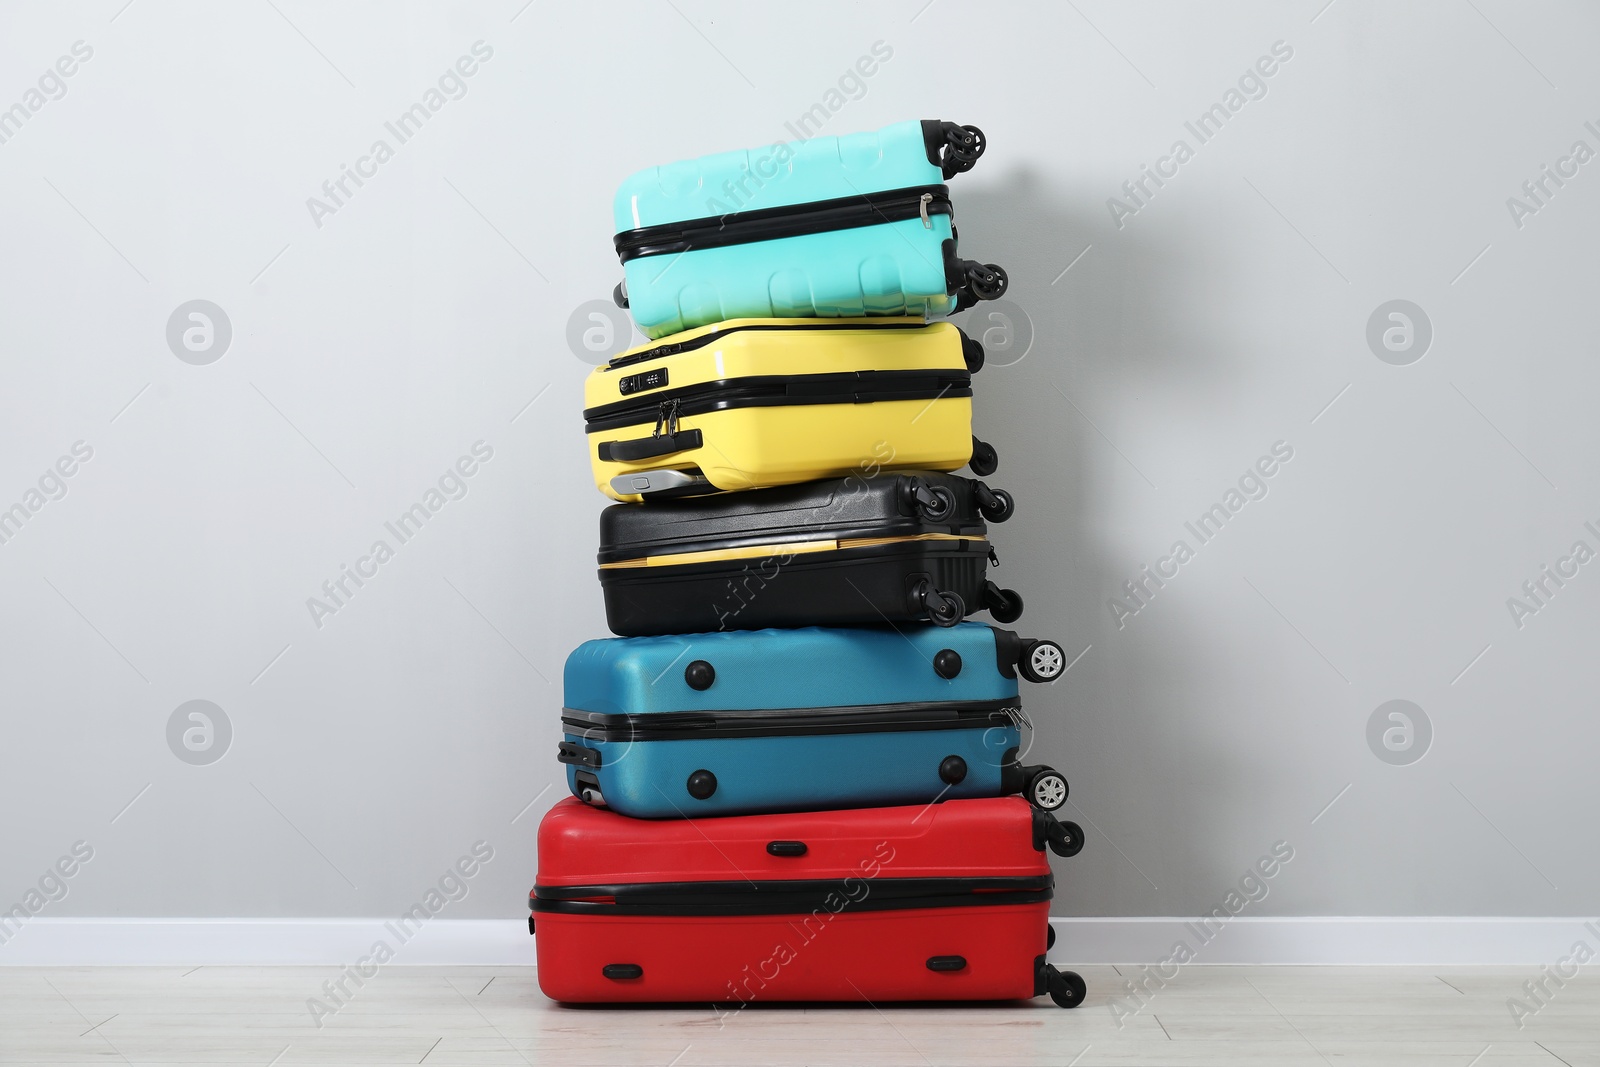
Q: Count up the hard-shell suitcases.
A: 5